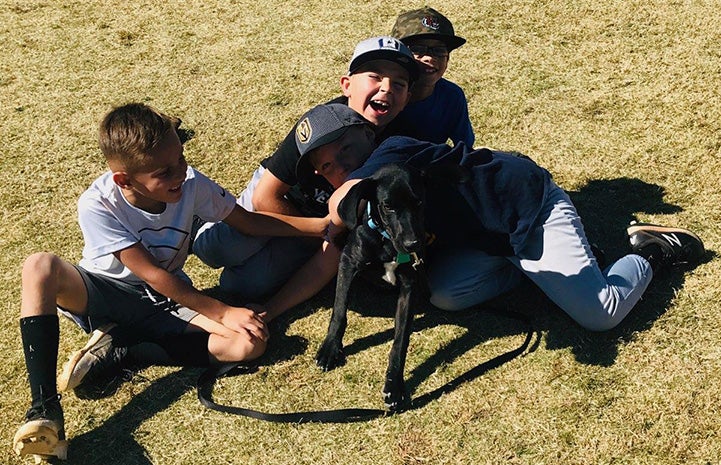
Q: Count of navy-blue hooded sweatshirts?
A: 0